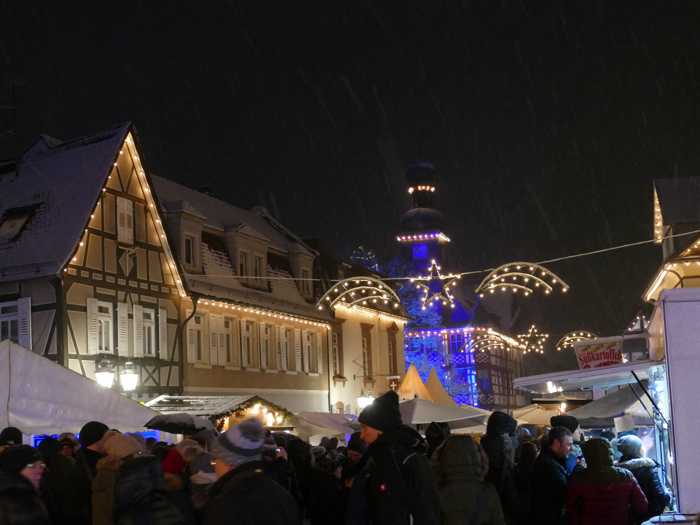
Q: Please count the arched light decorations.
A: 4